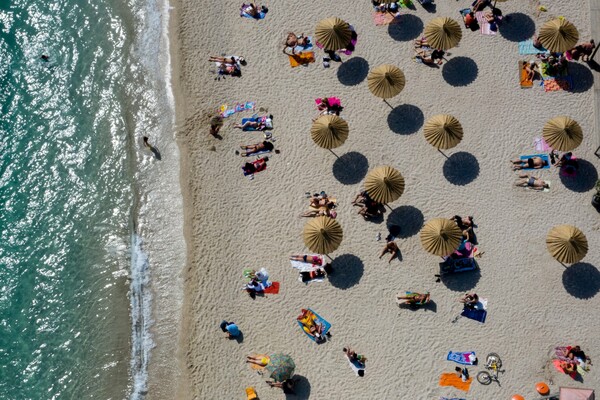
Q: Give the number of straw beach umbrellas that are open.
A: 11